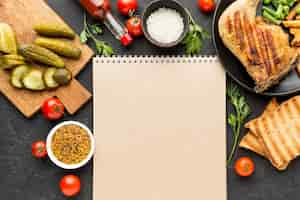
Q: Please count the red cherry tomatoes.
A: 7